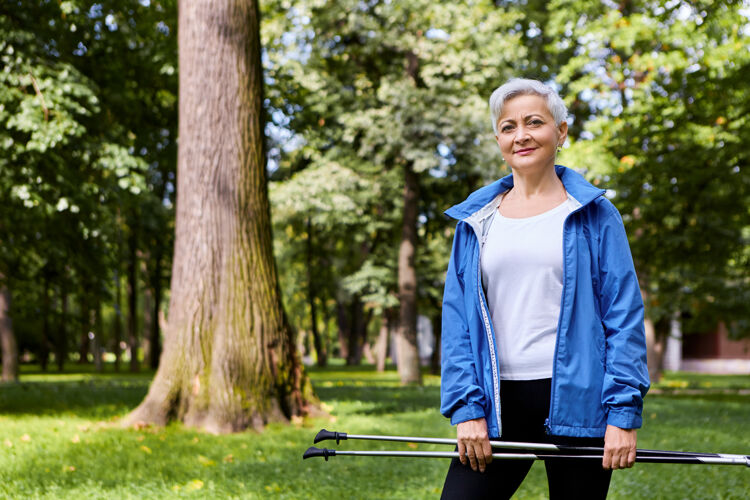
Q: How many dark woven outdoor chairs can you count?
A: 0